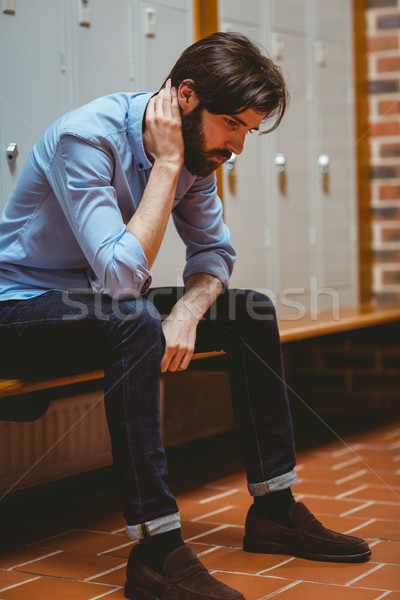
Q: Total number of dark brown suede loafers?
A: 2